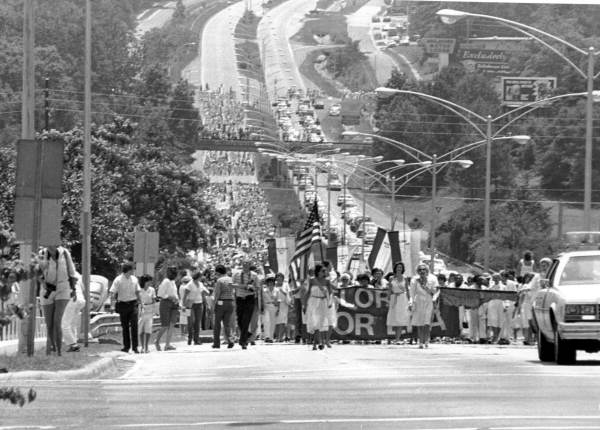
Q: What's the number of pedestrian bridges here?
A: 1